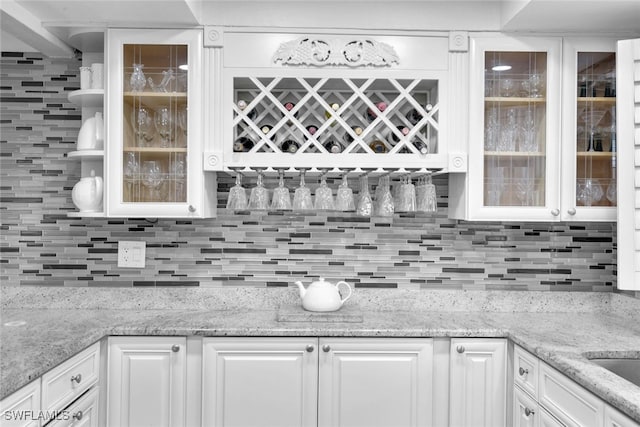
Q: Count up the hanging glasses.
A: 10